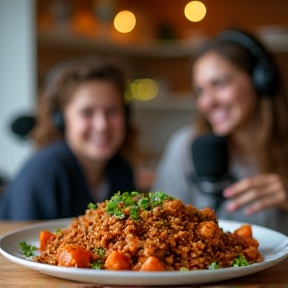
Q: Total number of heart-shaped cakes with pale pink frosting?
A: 0